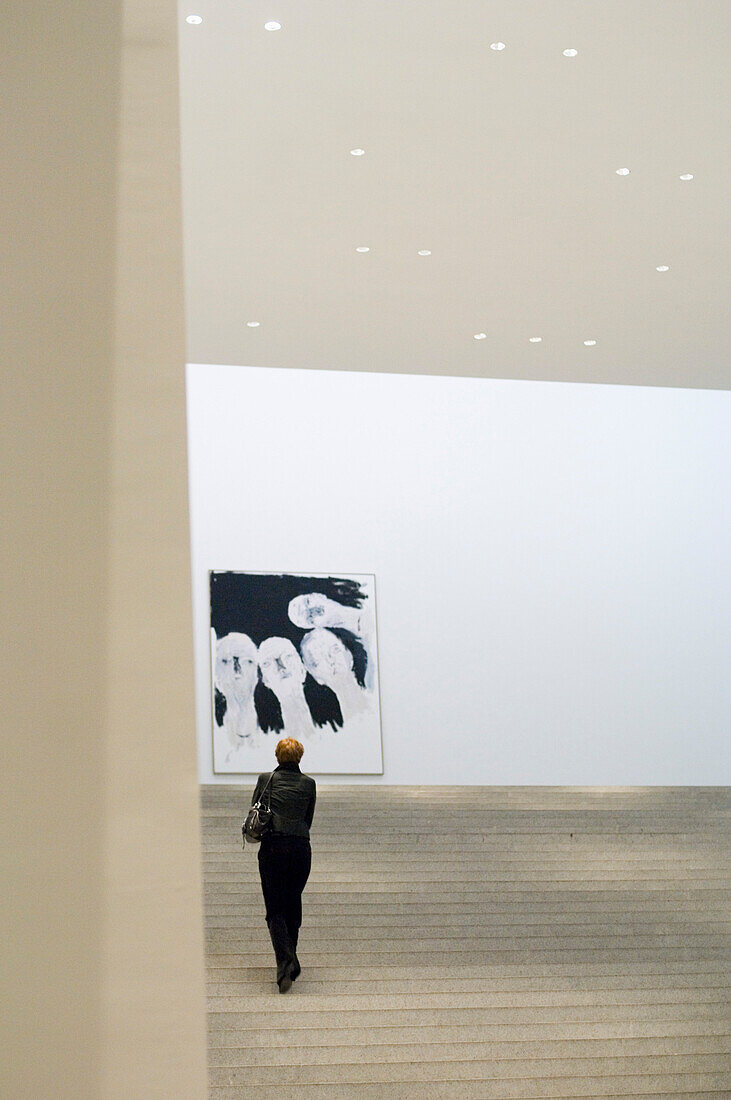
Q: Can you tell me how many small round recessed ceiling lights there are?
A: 14